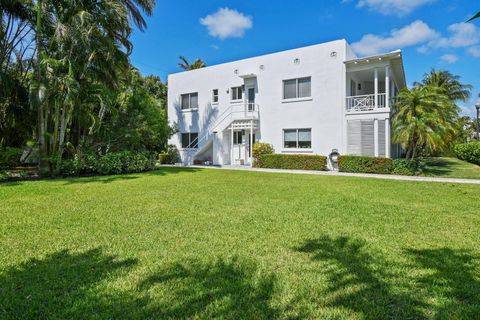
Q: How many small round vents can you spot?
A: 4